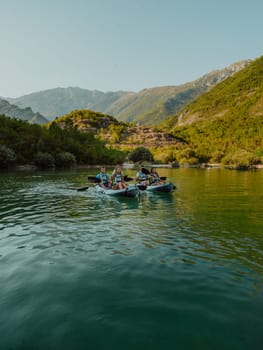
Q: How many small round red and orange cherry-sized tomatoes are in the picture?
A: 0